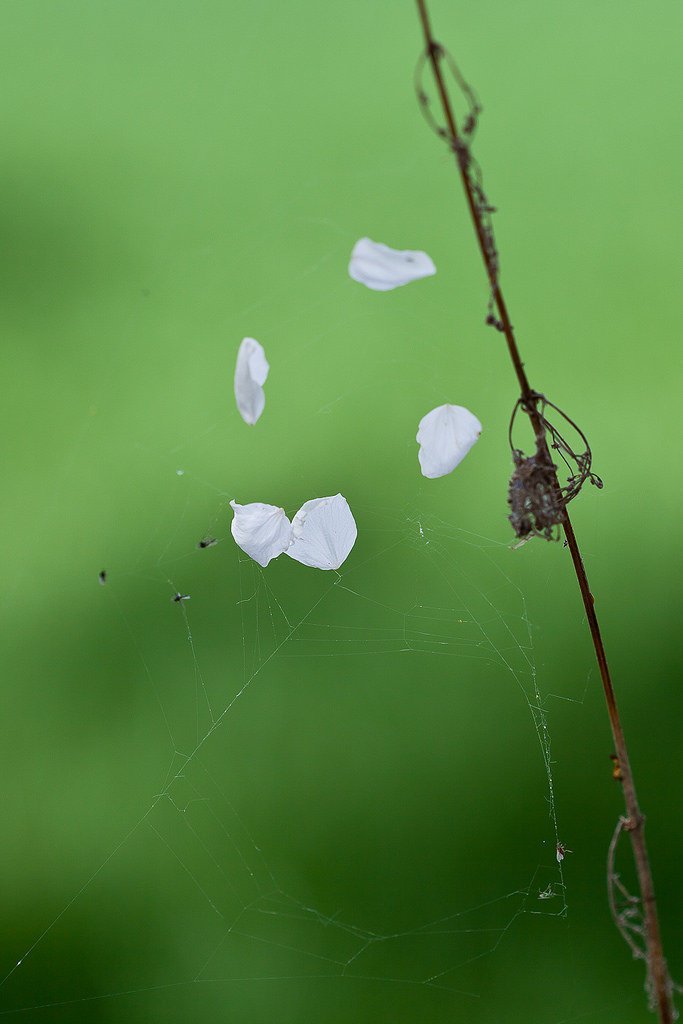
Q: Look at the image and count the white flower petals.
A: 5